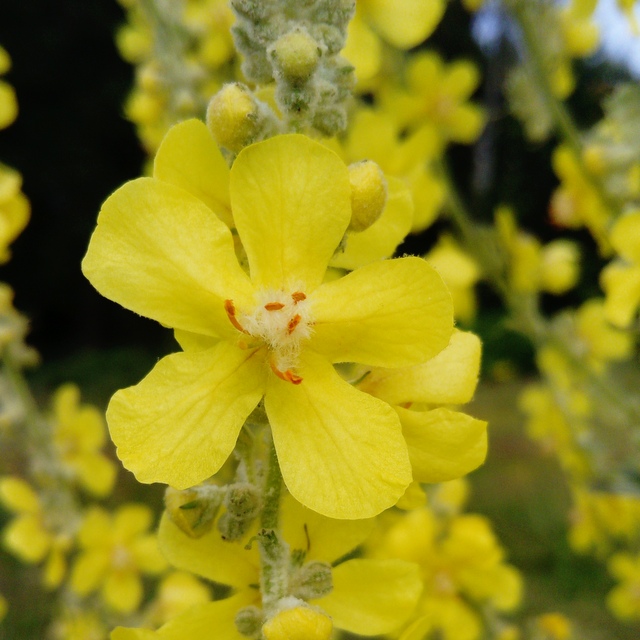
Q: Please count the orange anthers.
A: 5